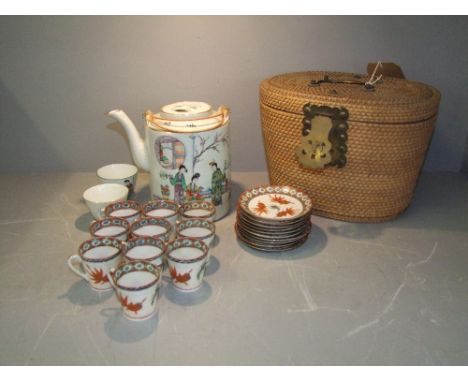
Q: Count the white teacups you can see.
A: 2